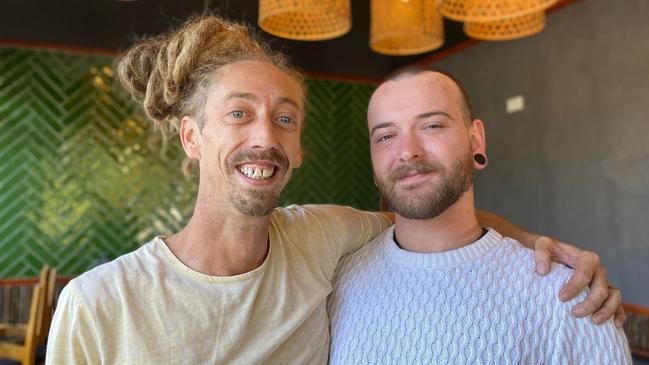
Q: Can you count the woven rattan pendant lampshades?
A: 4